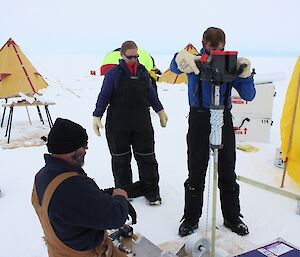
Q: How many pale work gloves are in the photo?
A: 4